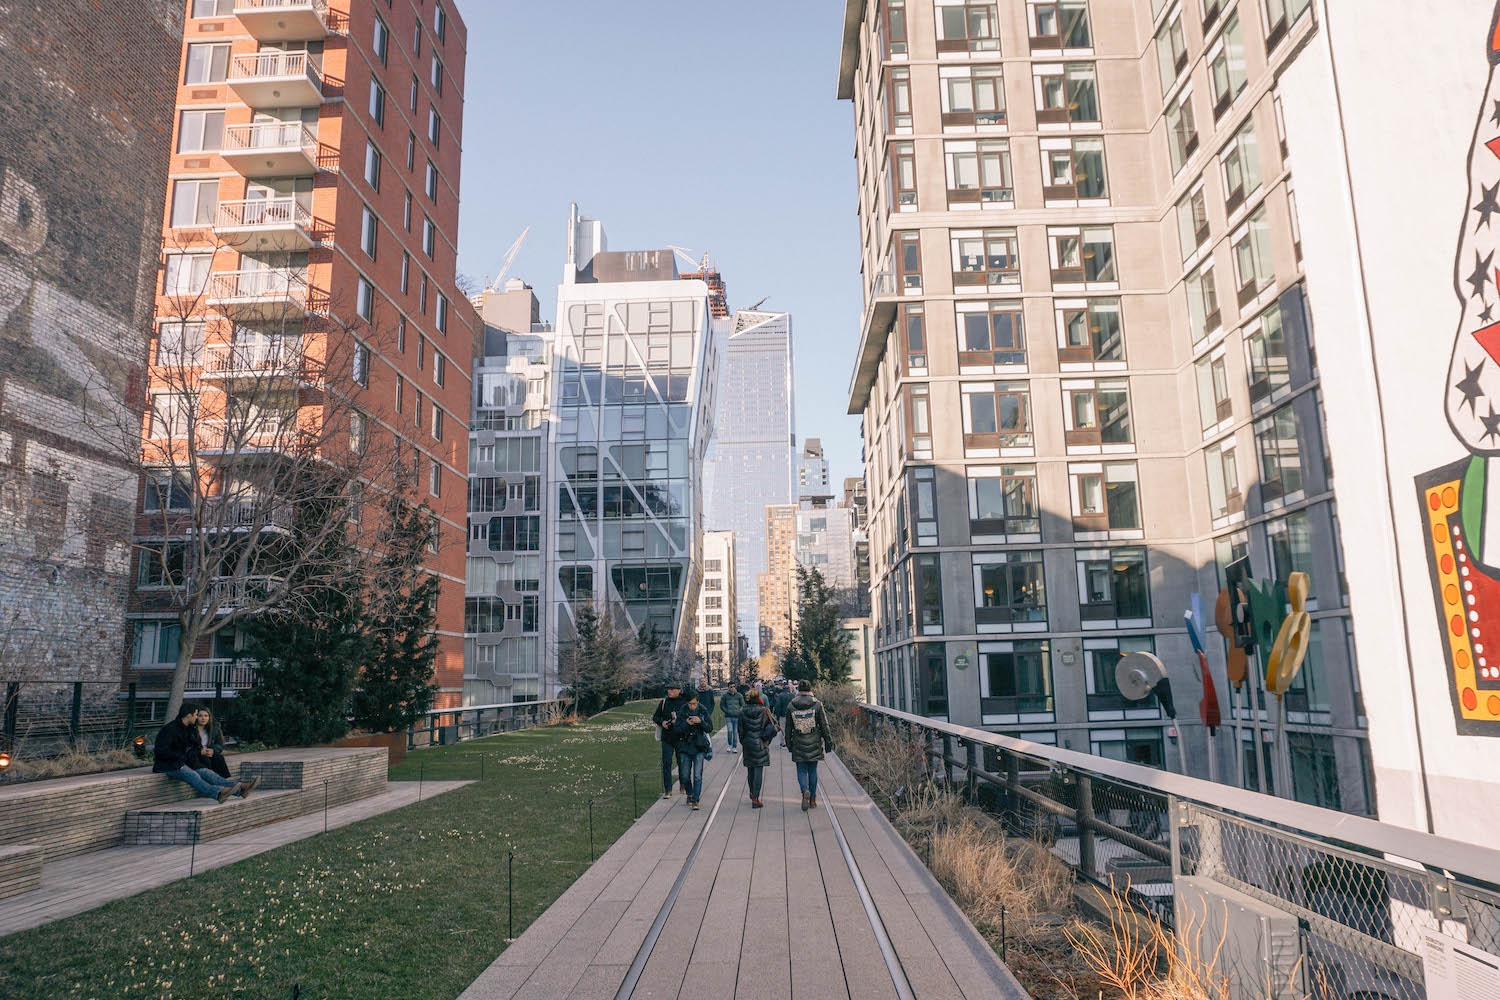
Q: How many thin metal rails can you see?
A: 2